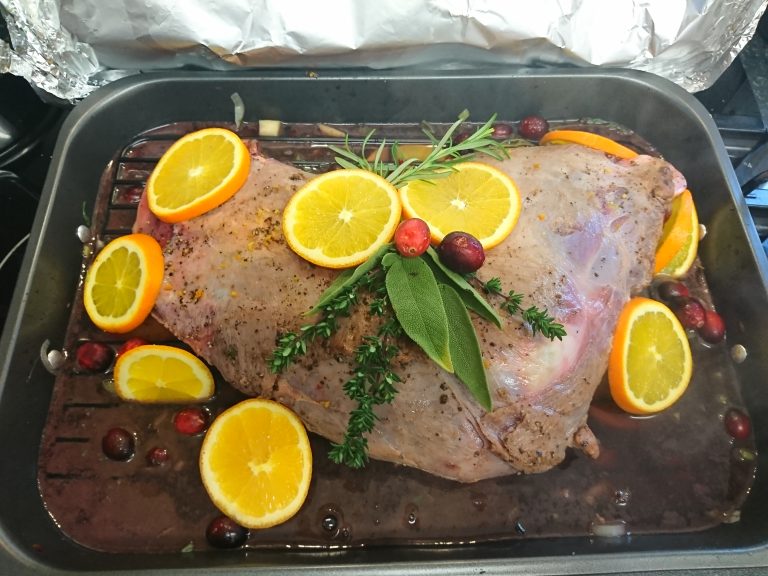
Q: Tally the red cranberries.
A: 15